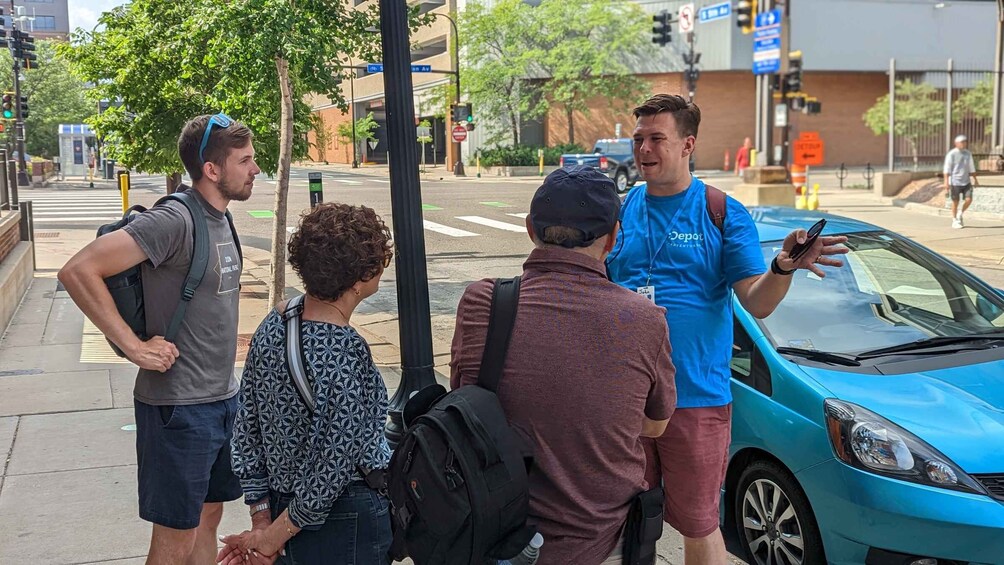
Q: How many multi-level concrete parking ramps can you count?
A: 1